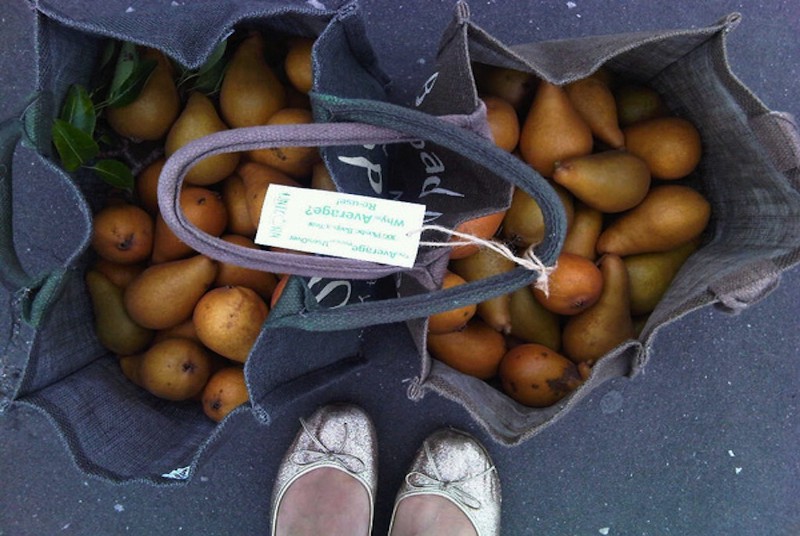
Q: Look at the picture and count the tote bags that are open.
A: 2